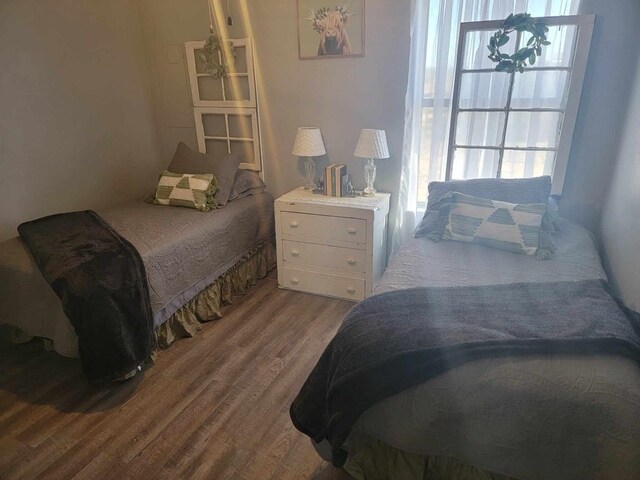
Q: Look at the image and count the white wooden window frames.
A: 3